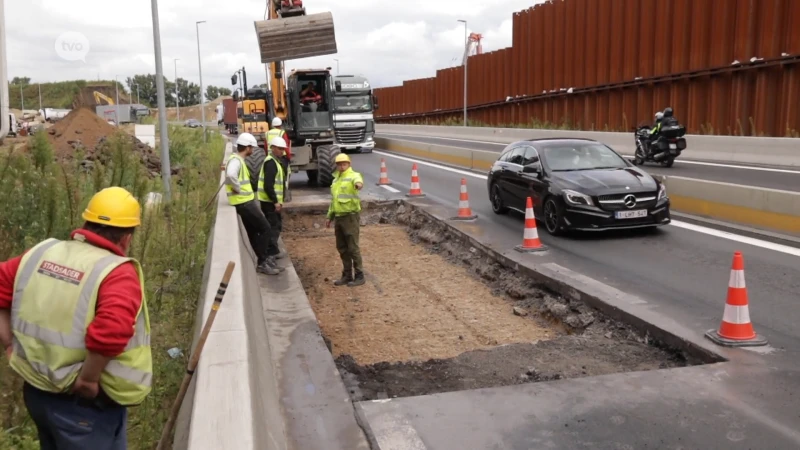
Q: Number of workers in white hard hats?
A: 3